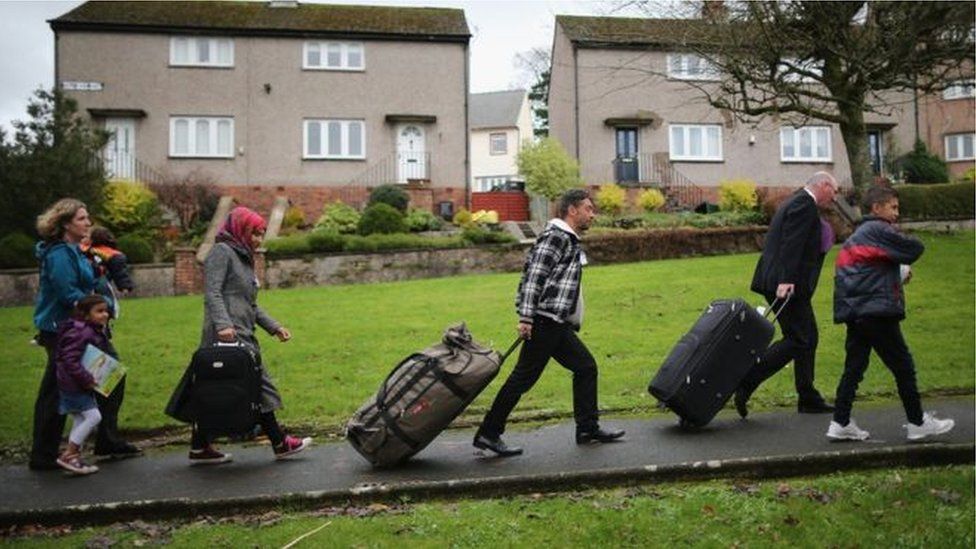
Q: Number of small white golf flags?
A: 0